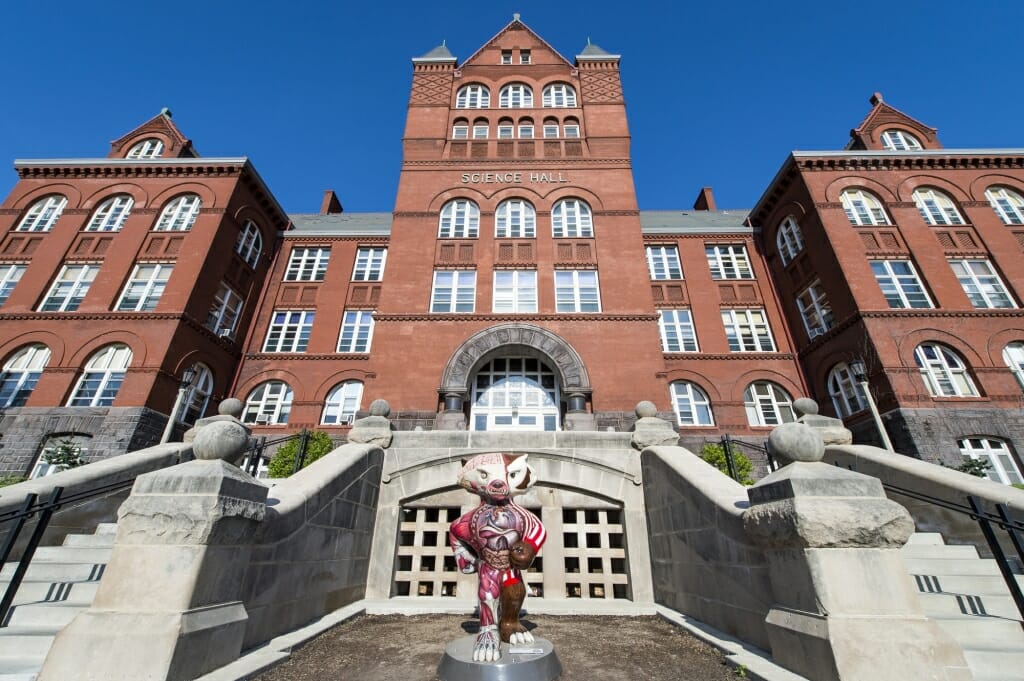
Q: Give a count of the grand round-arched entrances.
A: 1